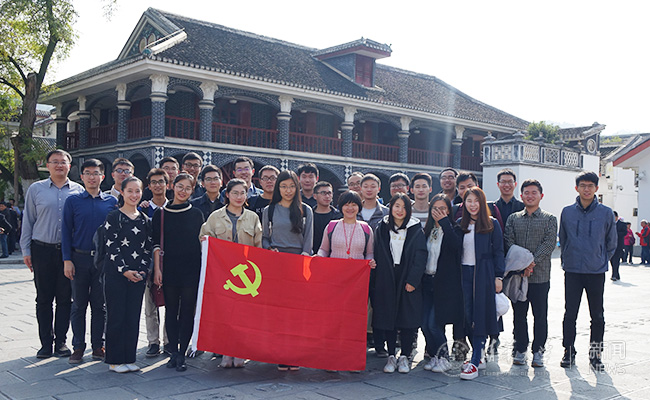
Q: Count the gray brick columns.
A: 9